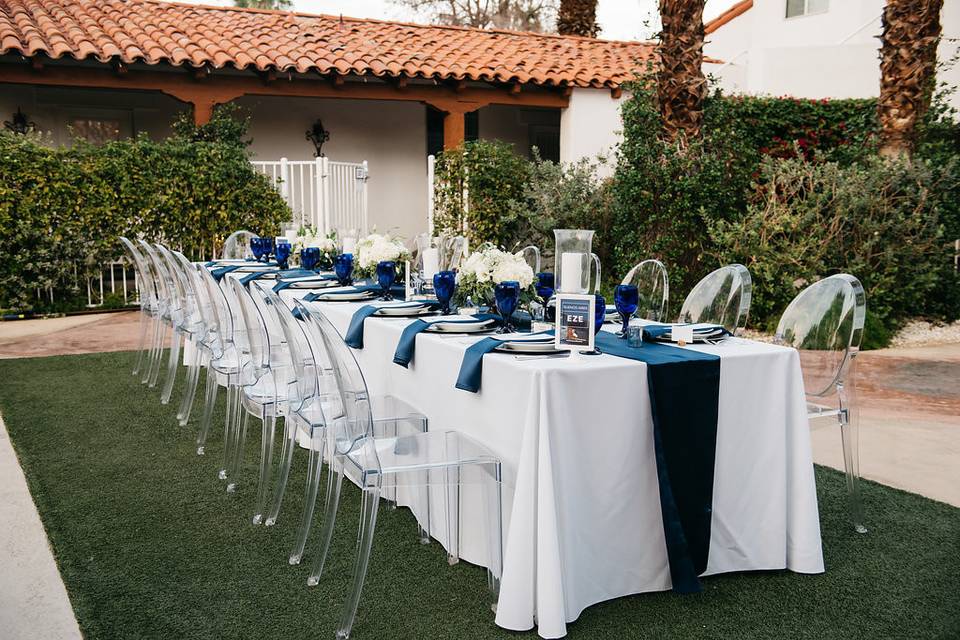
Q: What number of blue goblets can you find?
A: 11